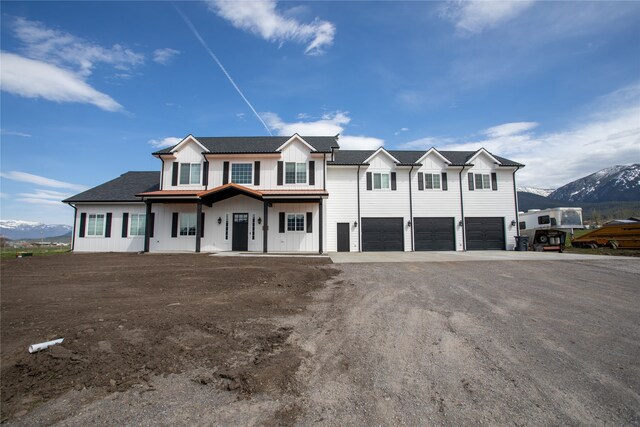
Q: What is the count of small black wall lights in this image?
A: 6